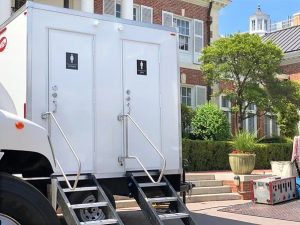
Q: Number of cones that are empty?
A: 0